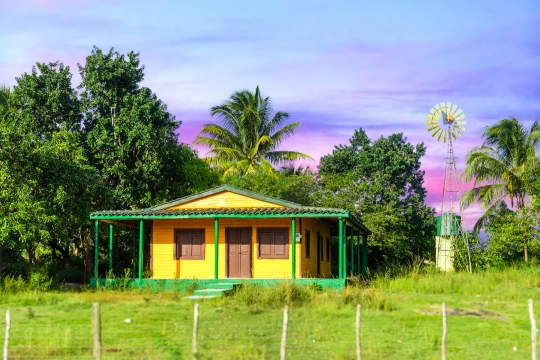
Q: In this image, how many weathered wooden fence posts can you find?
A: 7